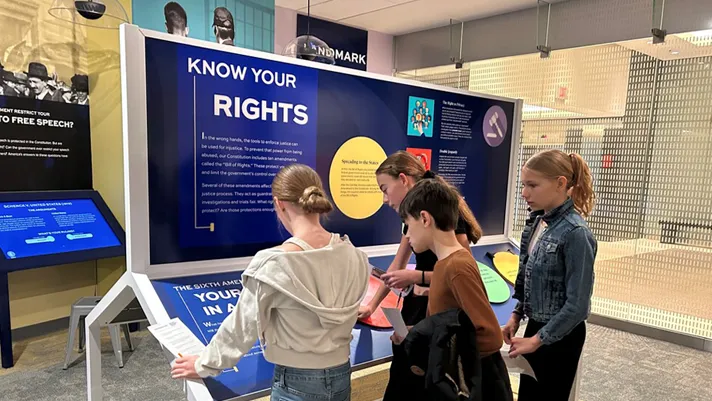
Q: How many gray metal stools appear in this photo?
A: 1